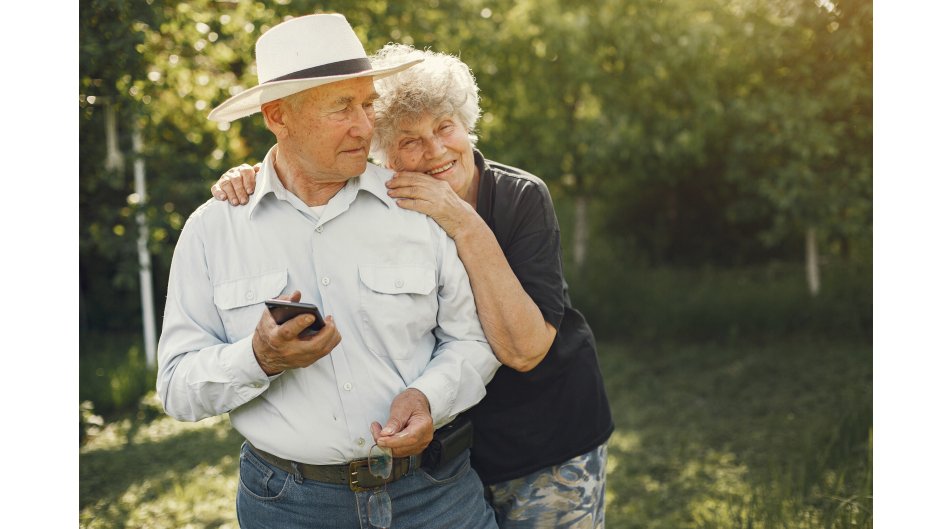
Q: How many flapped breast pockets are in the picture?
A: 2